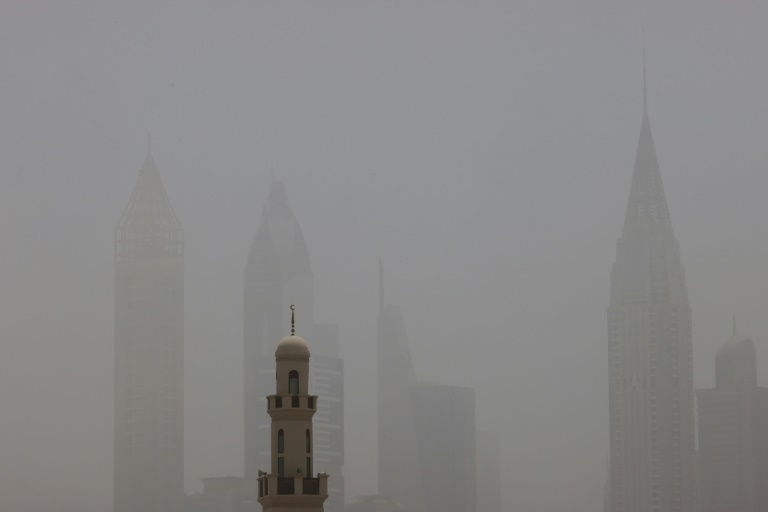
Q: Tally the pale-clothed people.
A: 0